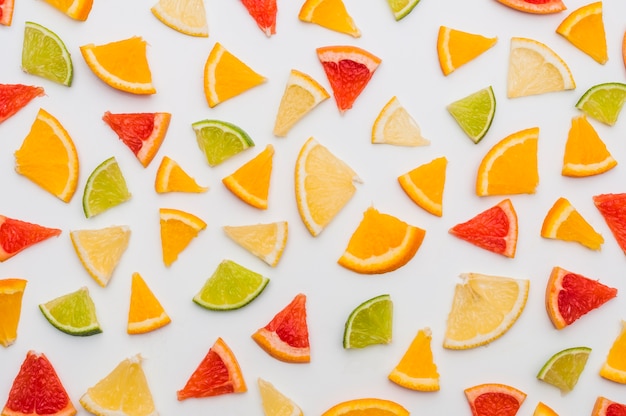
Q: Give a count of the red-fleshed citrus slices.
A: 15